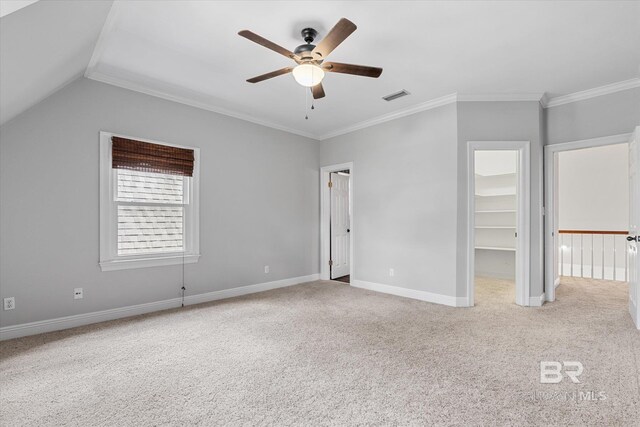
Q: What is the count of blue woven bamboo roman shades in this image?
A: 0